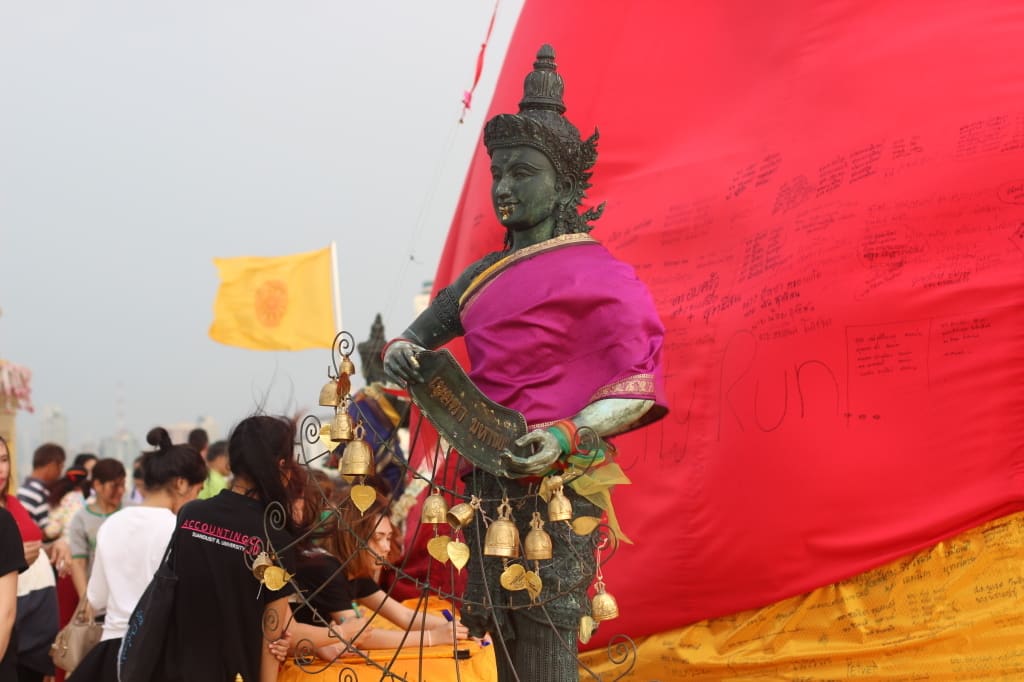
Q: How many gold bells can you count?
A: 11